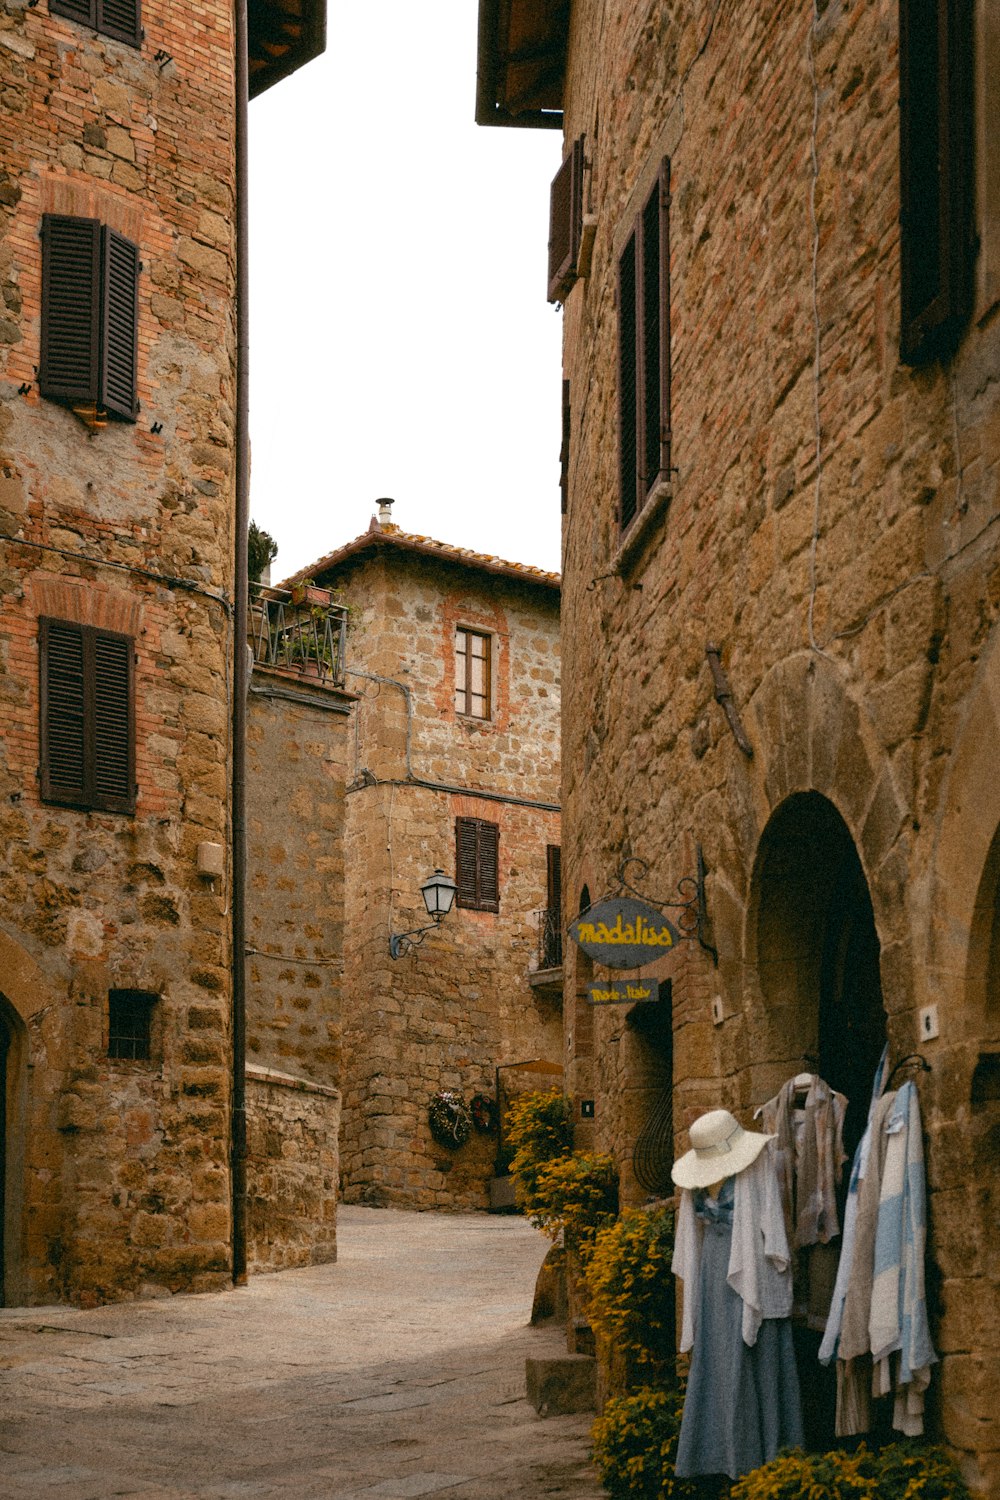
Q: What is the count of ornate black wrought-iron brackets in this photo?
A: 2